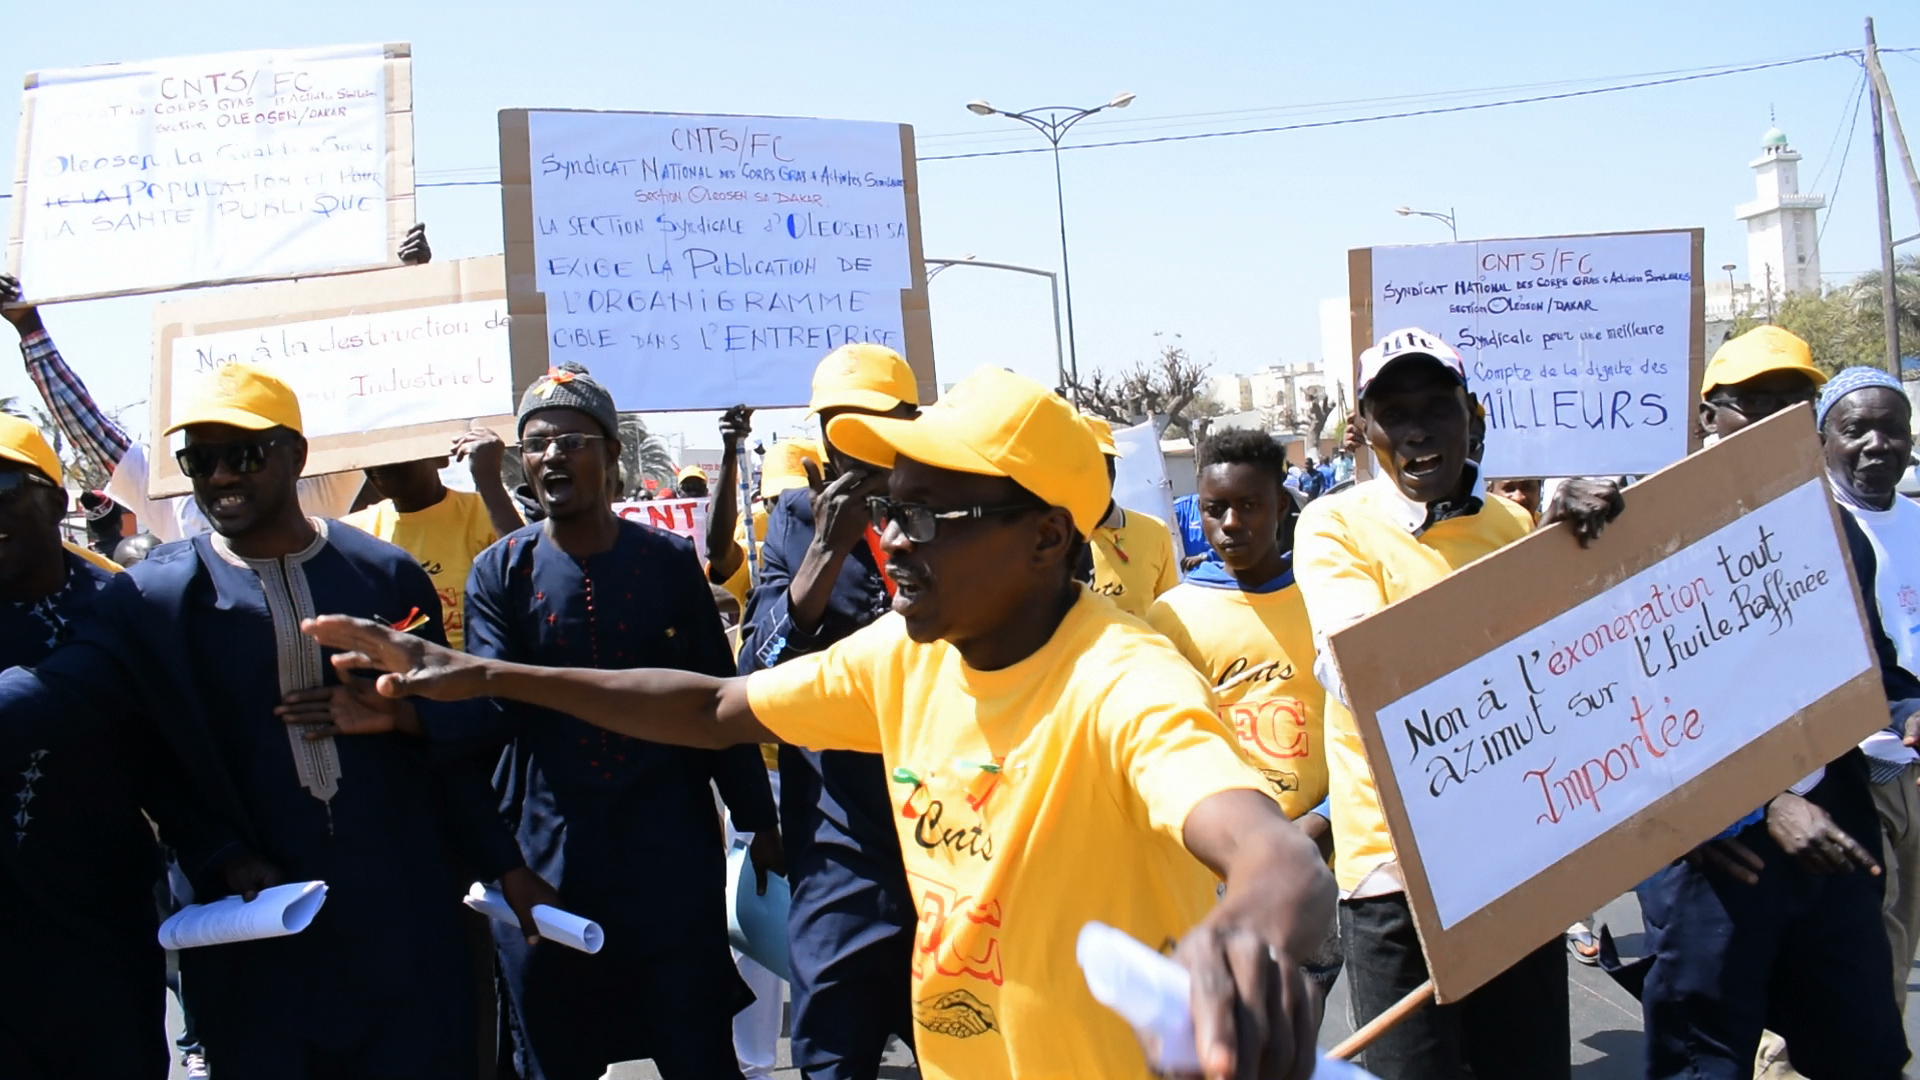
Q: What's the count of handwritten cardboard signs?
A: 5